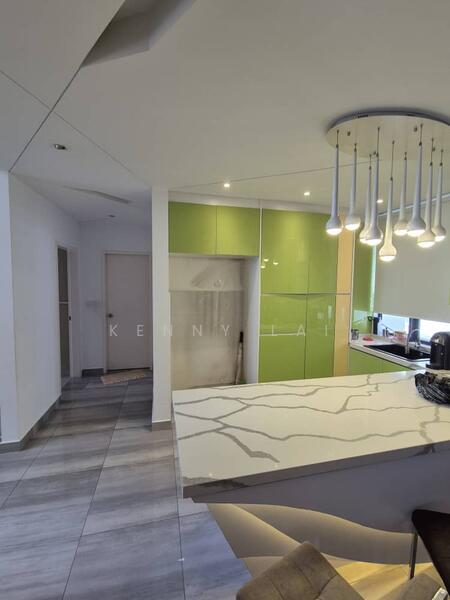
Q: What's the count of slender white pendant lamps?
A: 9